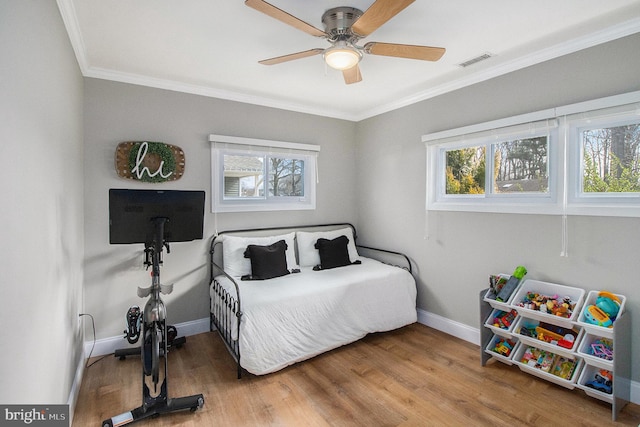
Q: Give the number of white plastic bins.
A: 9